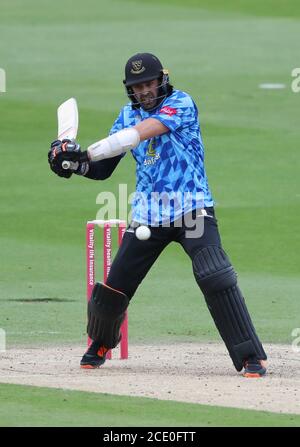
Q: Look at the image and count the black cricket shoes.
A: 2